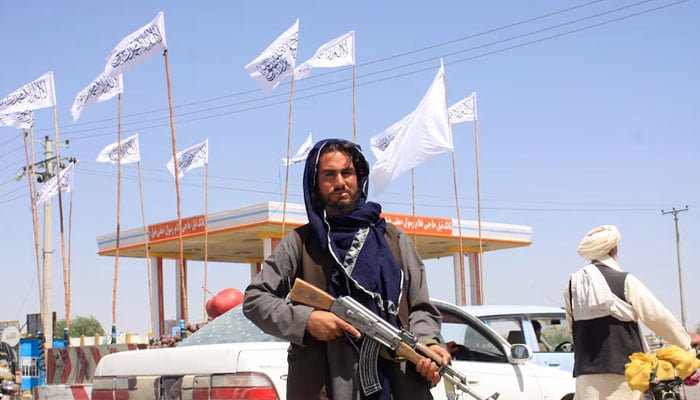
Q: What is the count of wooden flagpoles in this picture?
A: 13